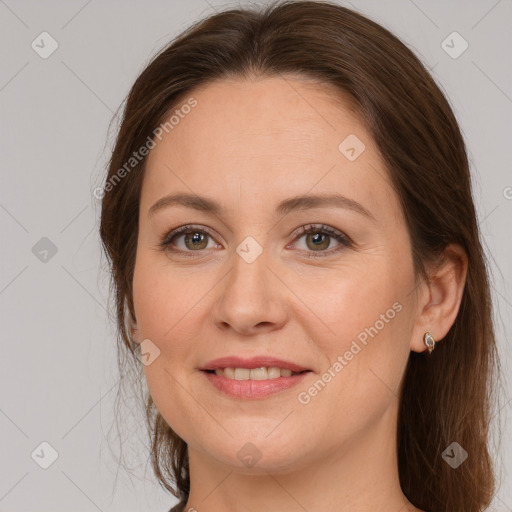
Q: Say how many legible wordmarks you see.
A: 2